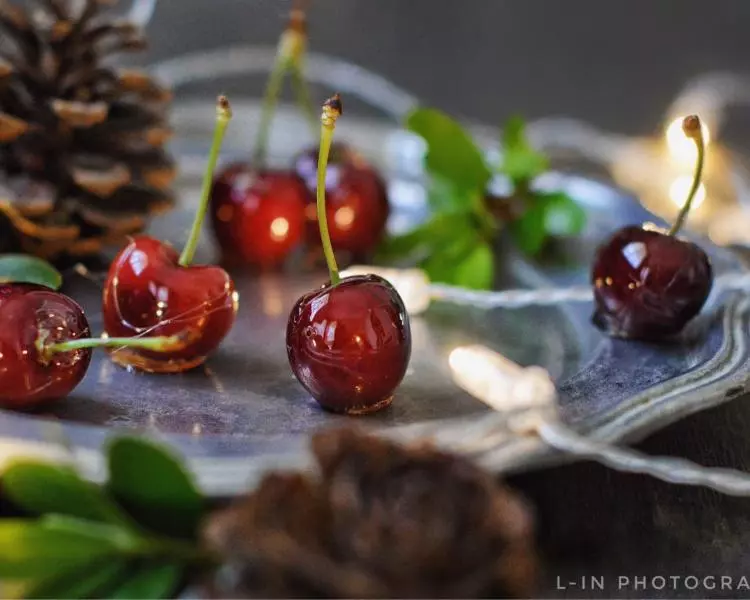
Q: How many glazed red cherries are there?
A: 6